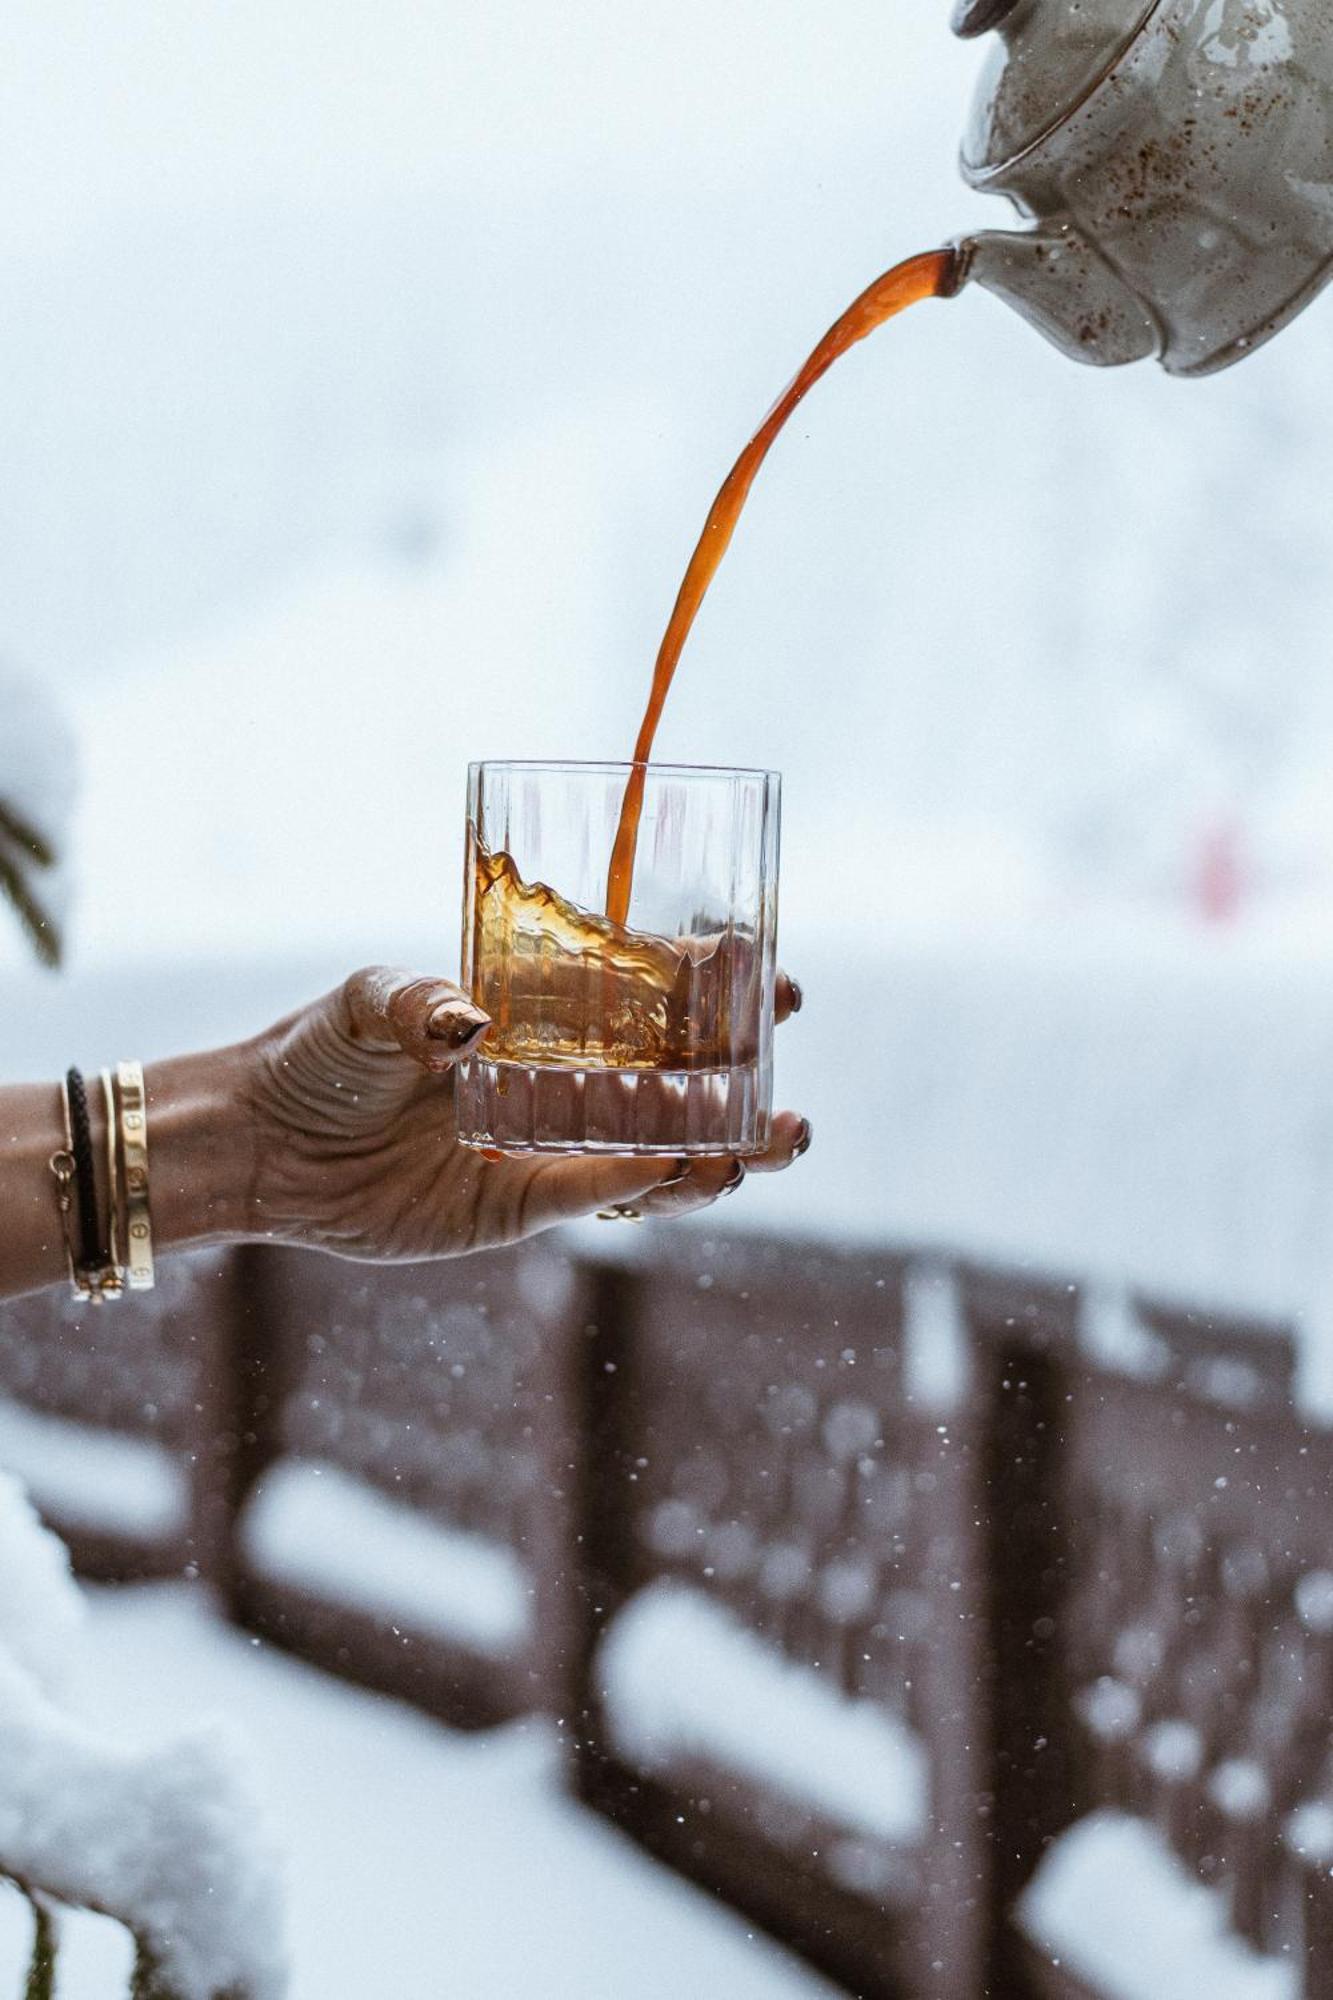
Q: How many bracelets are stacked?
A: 4